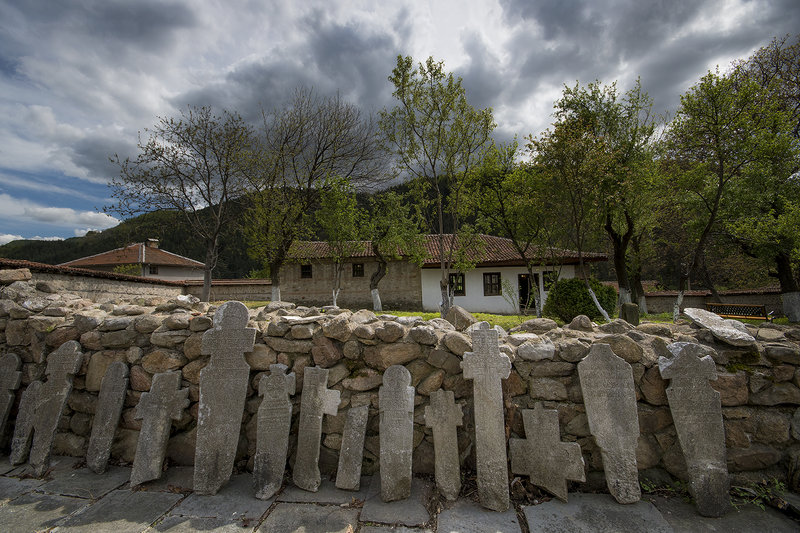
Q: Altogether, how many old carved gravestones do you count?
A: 15